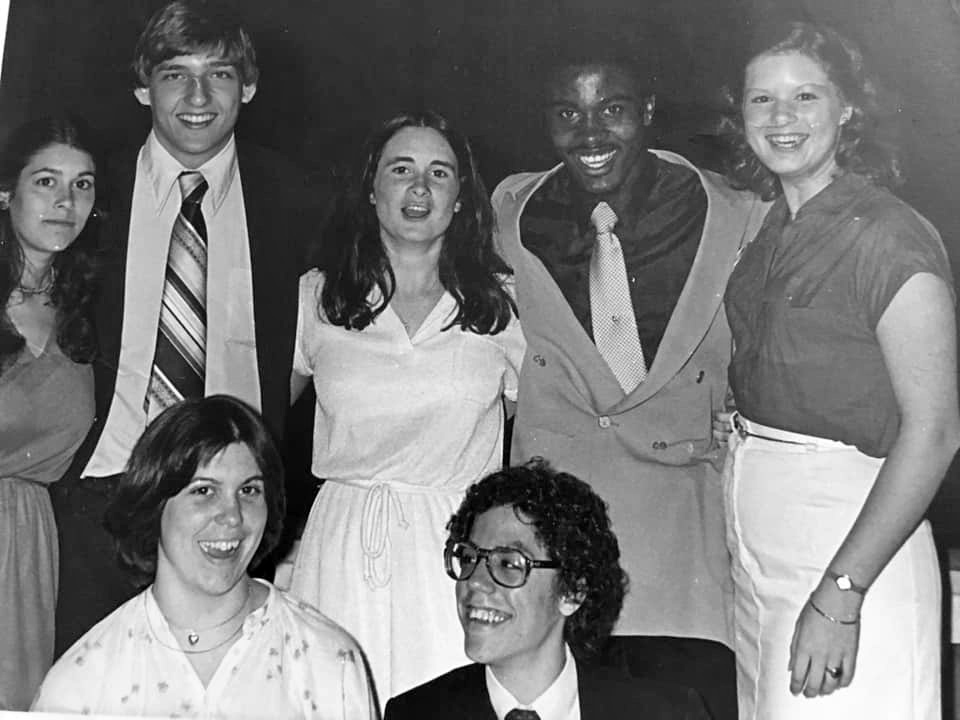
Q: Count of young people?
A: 7